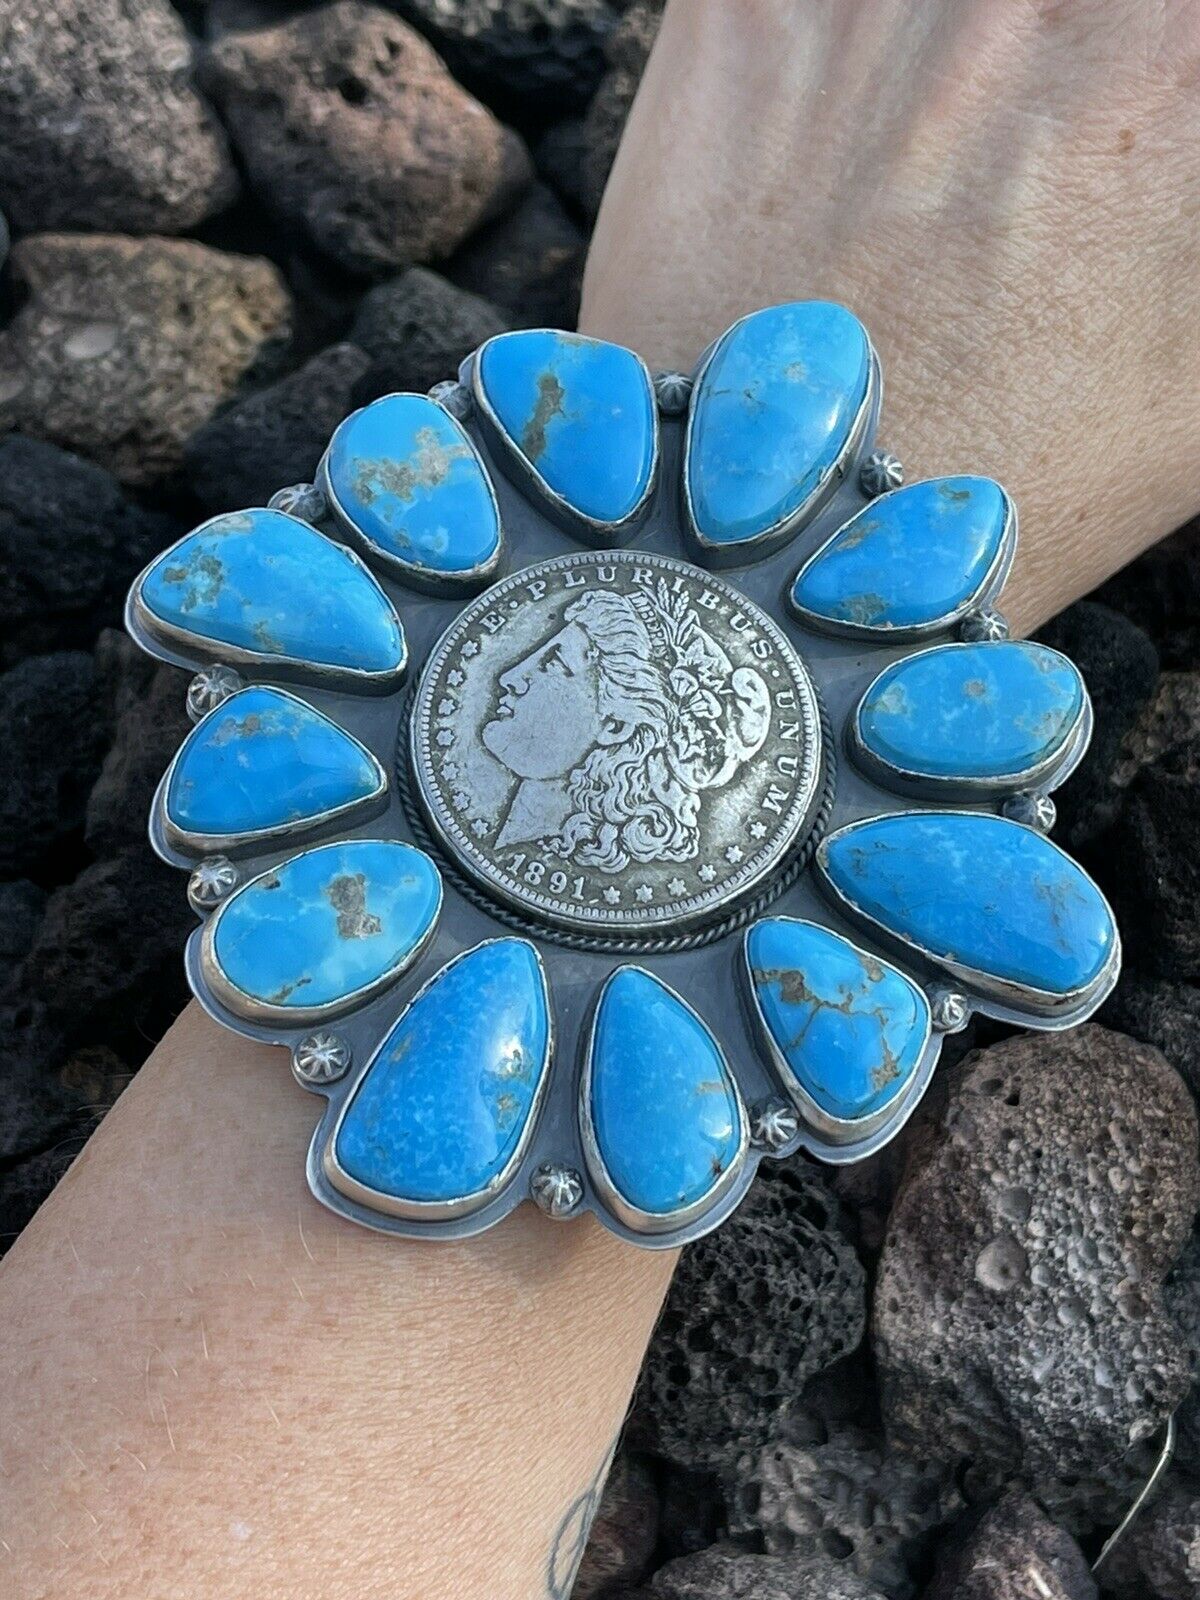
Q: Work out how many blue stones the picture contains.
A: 12